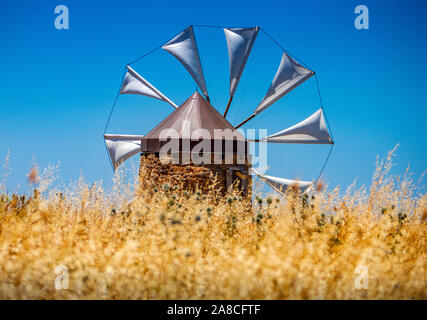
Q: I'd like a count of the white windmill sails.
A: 7